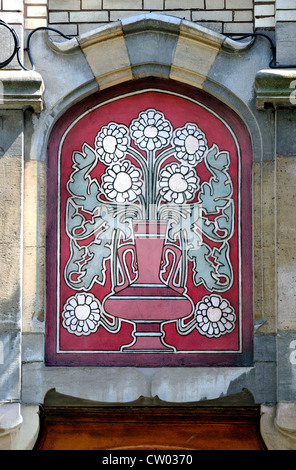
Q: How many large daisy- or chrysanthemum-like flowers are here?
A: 7